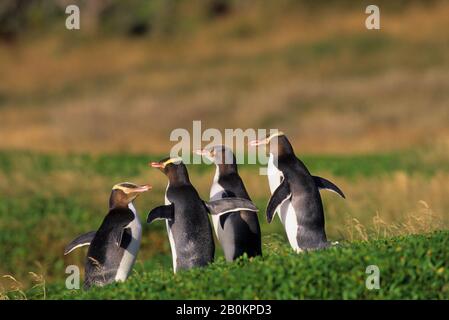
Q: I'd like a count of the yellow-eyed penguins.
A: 4